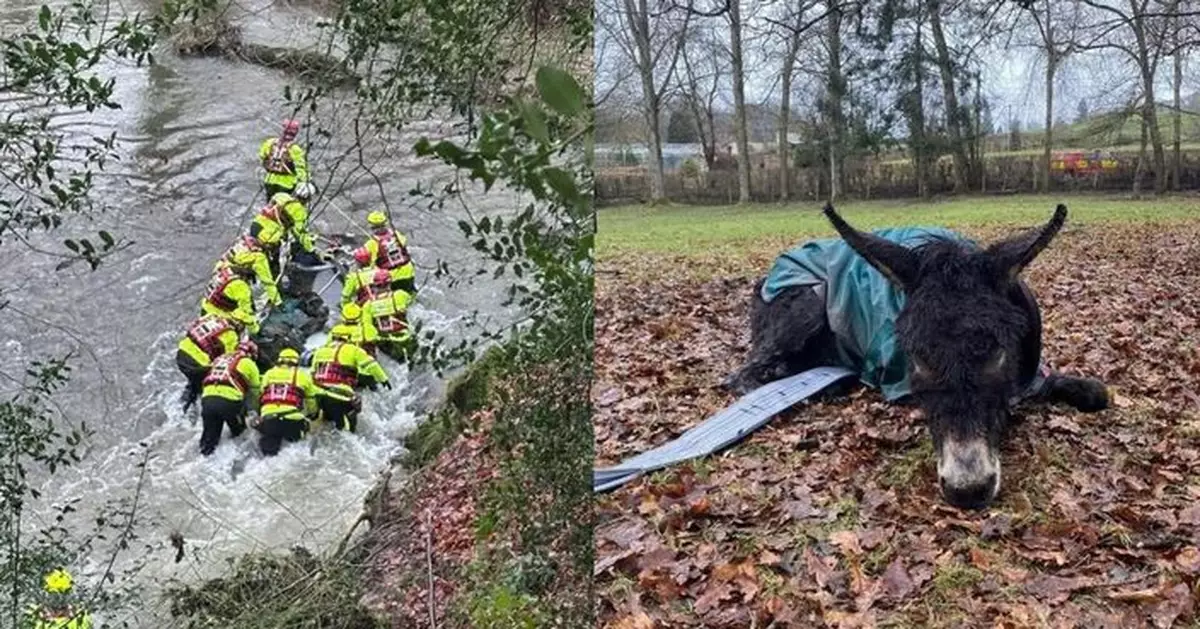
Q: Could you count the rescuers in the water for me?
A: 12